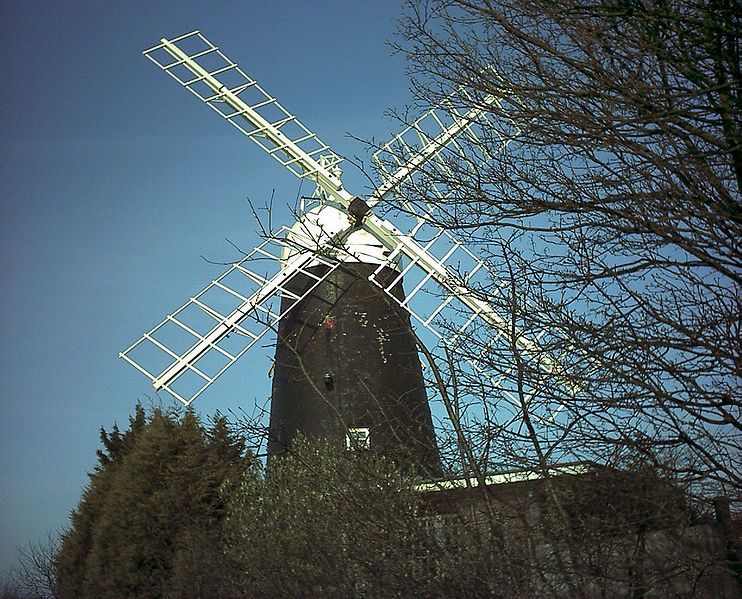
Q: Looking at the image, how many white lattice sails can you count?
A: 4